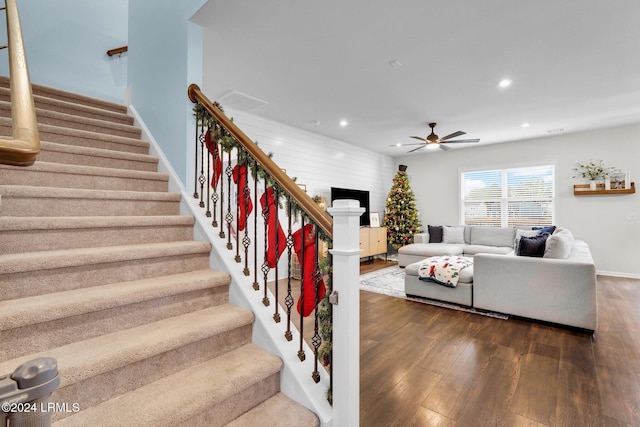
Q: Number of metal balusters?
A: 15